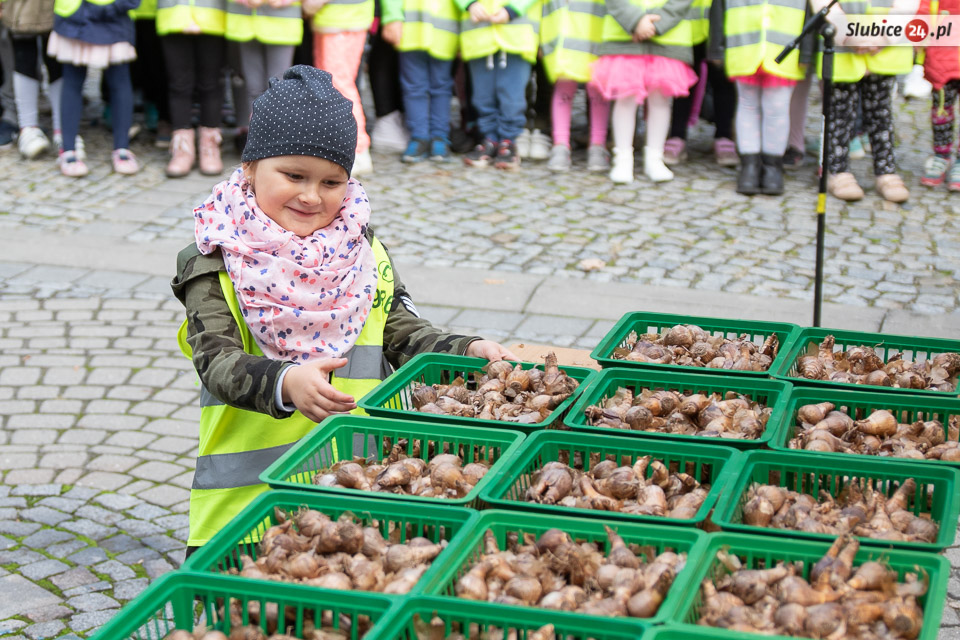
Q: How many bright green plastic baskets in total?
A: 14